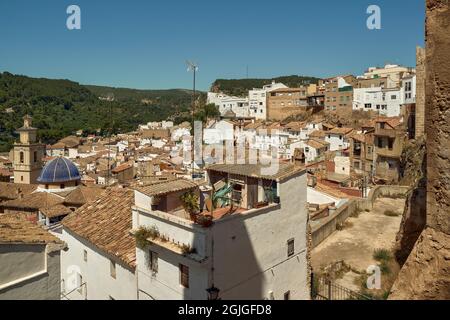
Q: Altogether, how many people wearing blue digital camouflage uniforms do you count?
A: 0